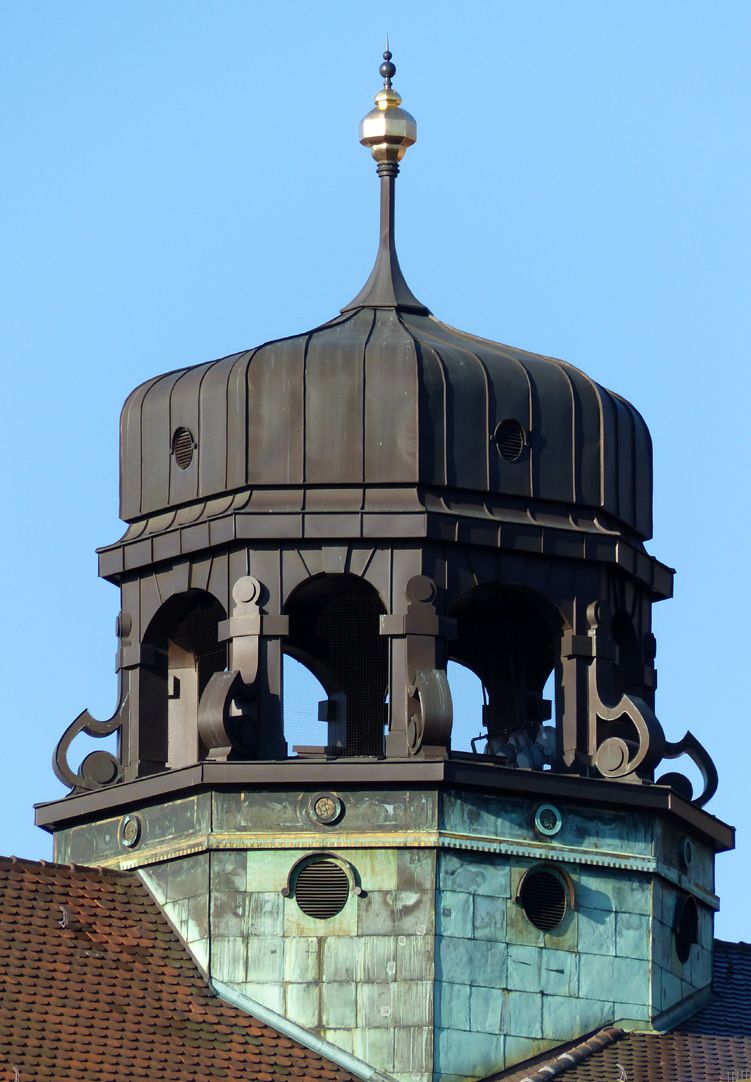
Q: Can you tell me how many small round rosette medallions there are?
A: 4